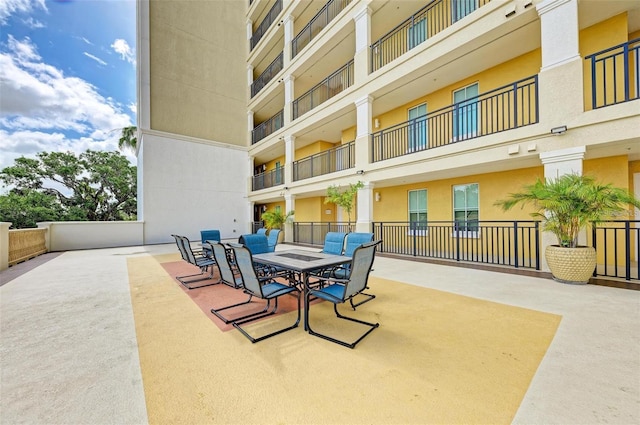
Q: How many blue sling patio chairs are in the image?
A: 11